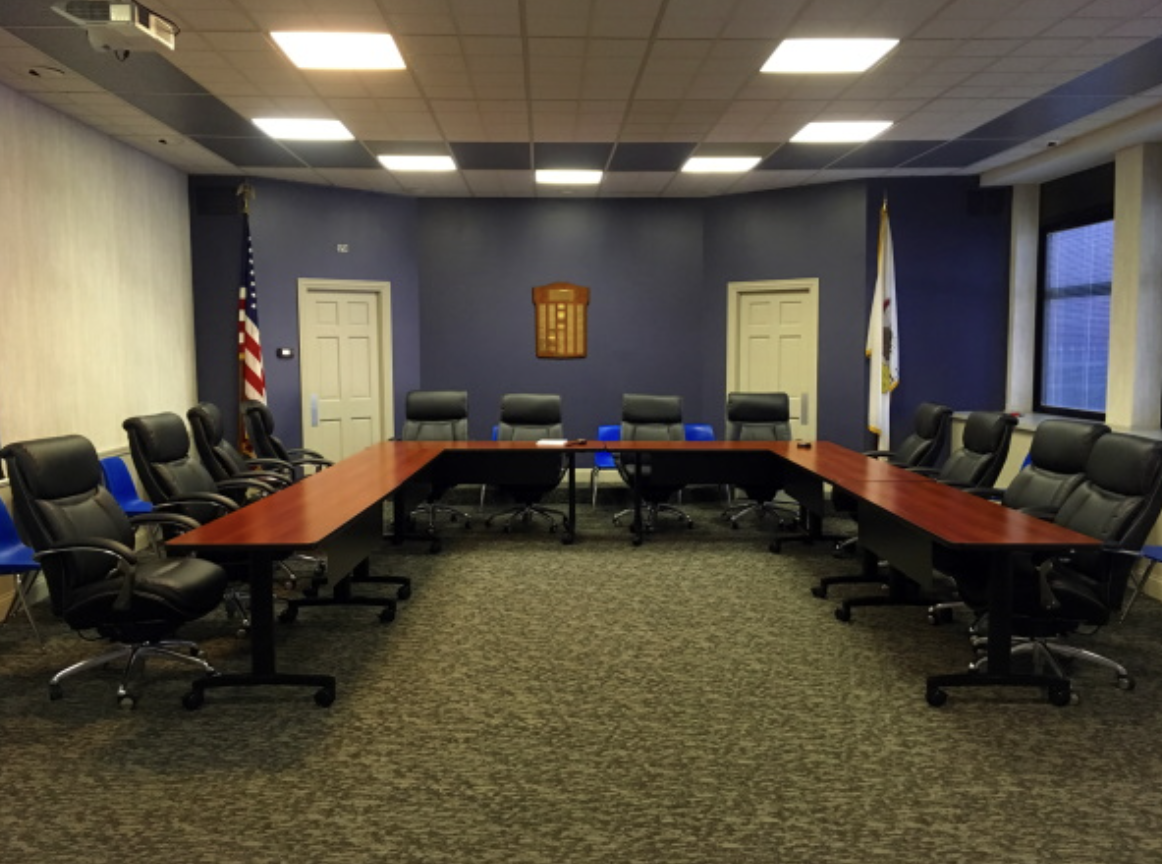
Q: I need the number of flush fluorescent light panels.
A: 7